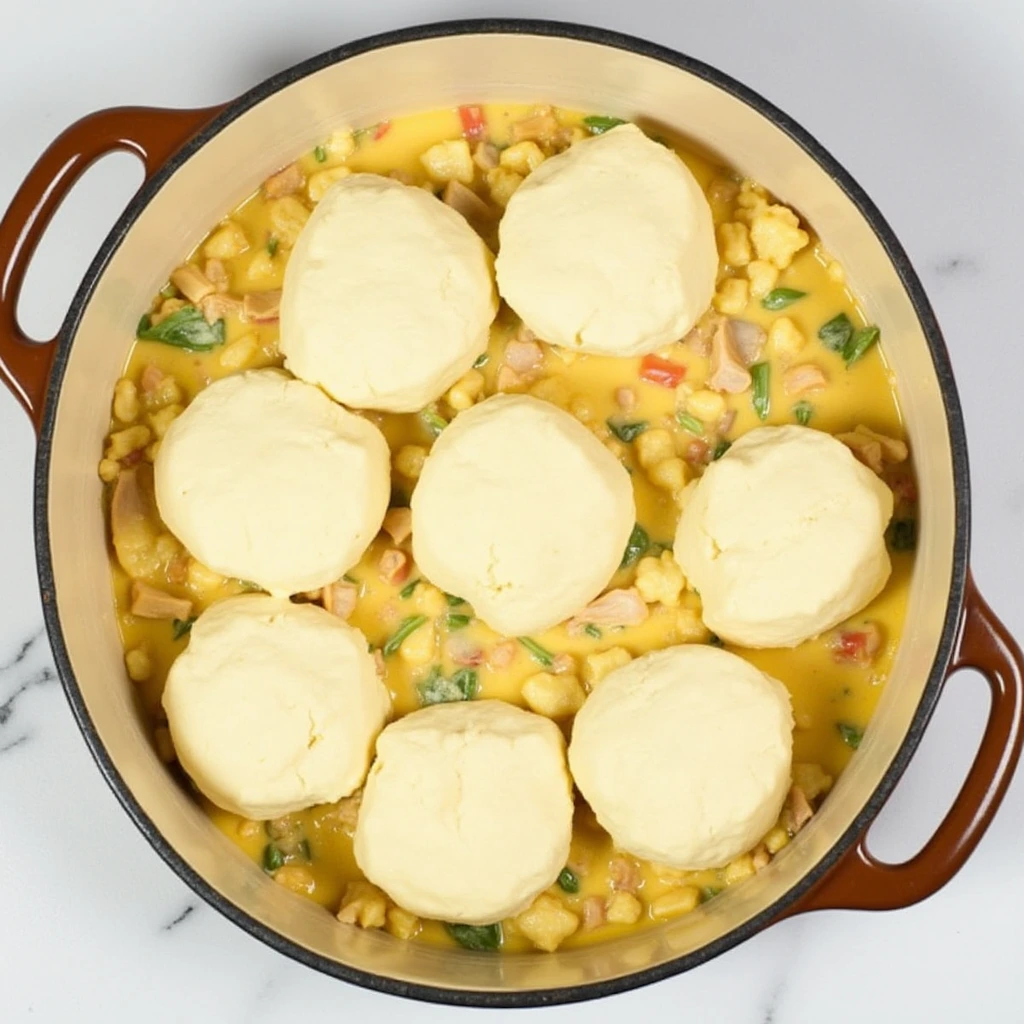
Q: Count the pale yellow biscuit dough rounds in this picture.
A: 8